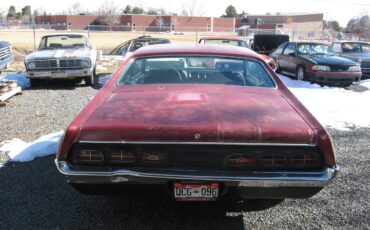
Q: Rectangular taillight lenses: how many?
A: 6